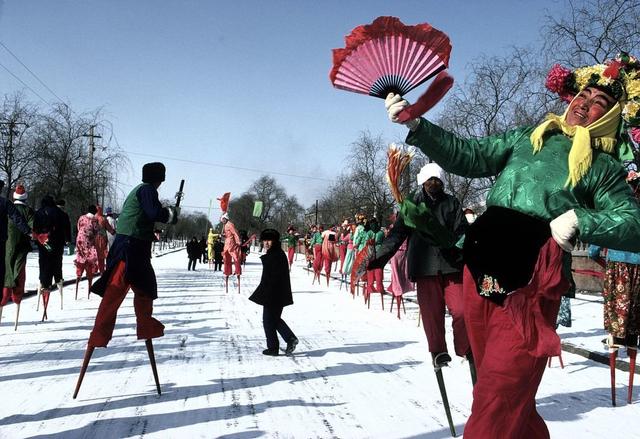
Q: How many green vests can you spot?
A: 1